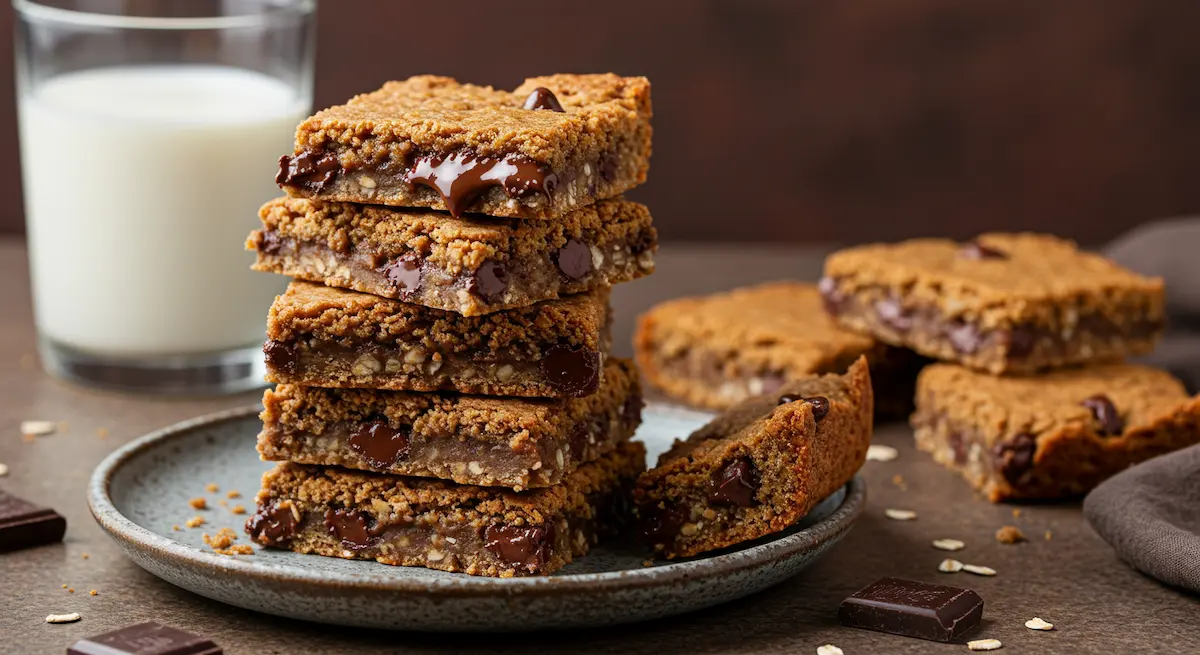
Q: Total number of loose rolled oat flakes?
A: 11